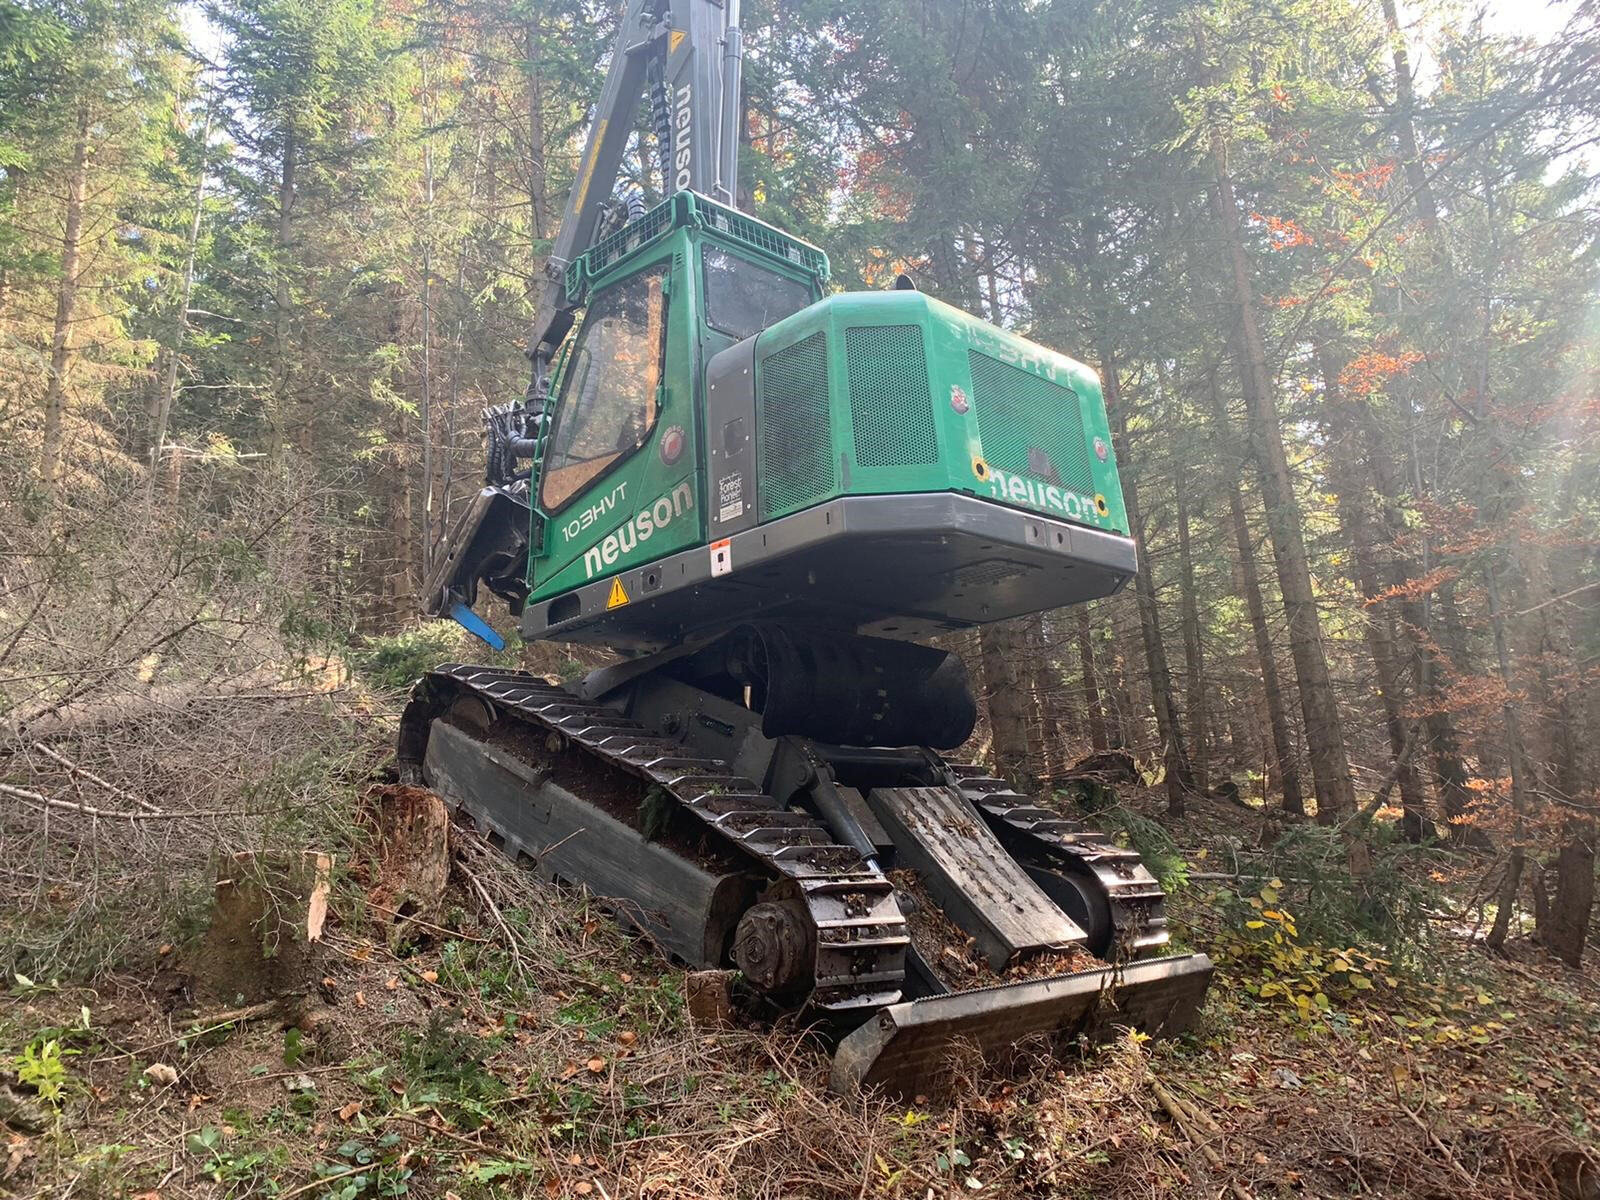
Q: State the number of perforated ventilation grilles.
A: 3